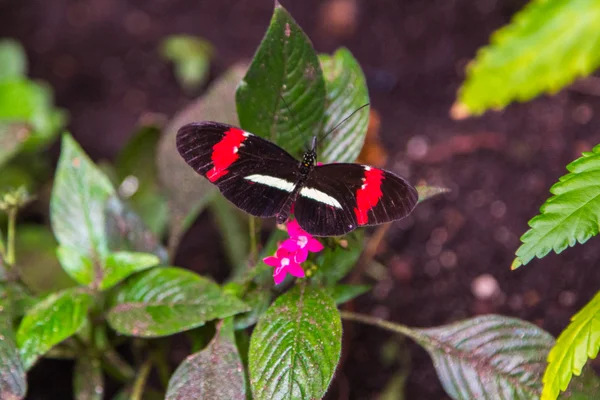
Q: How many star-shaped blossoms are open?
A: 2